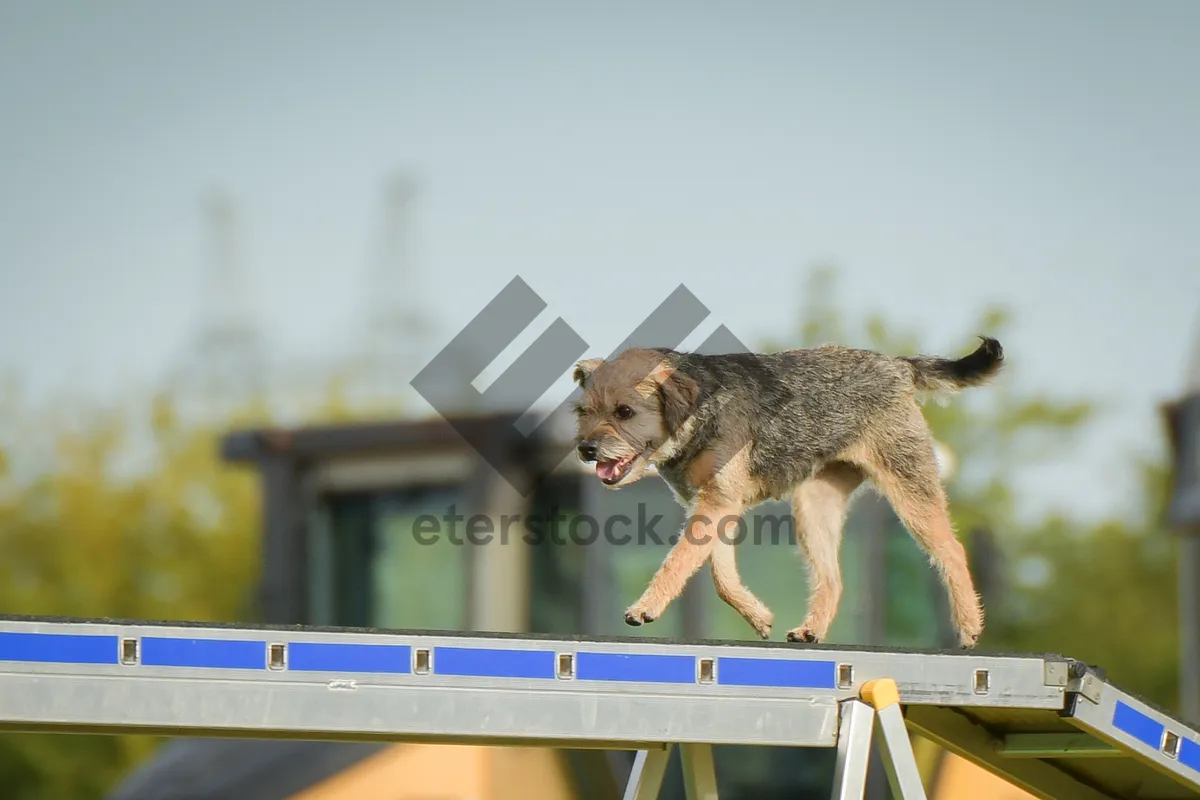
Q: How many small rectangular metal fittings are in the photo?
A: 8